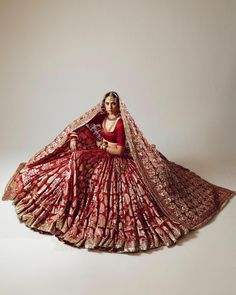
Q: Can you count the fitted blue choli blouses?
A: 0